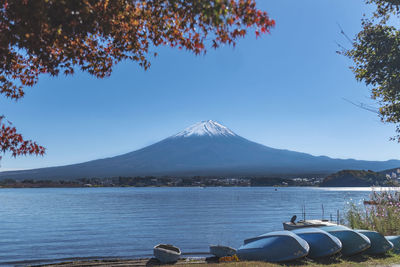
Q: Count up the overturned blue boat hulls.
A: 5